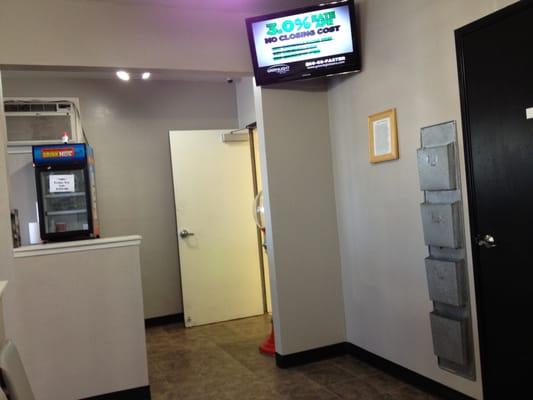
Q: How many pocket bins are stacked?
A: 4